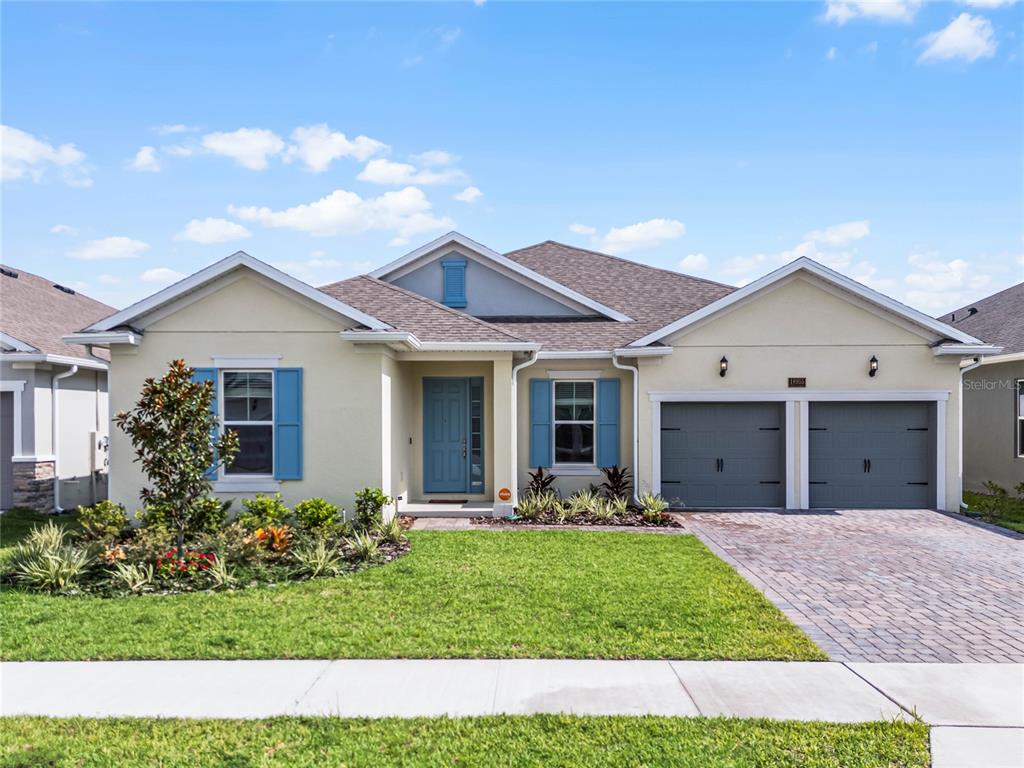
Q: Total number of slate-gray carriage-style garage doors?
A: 2